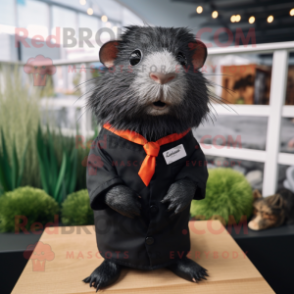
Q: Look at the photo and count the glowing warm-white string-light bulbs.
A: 10